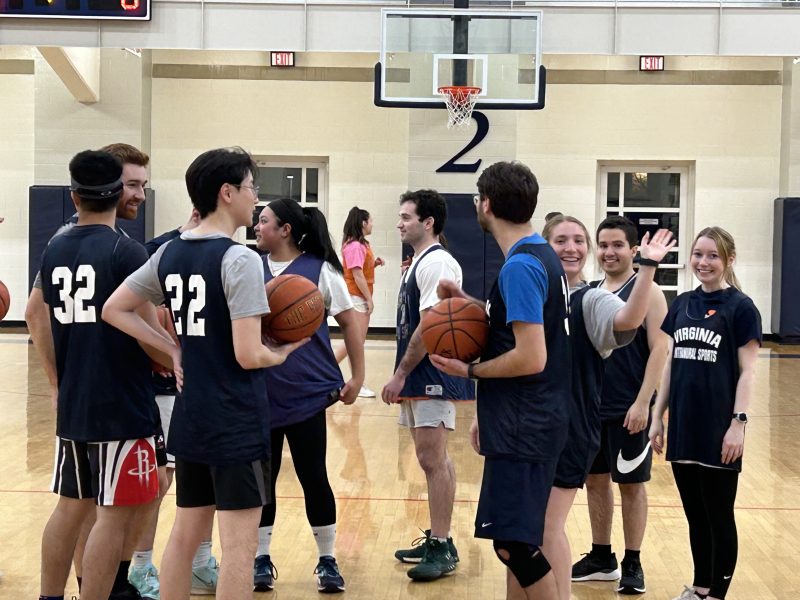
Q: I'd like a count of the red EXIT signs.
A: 2